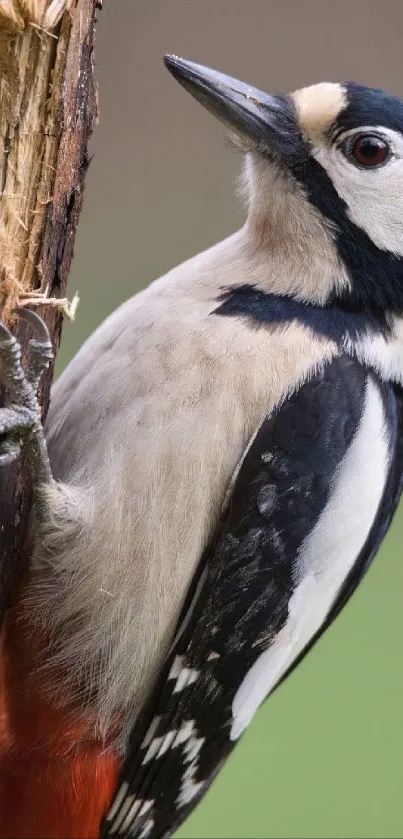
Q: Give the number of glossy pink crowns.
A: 0